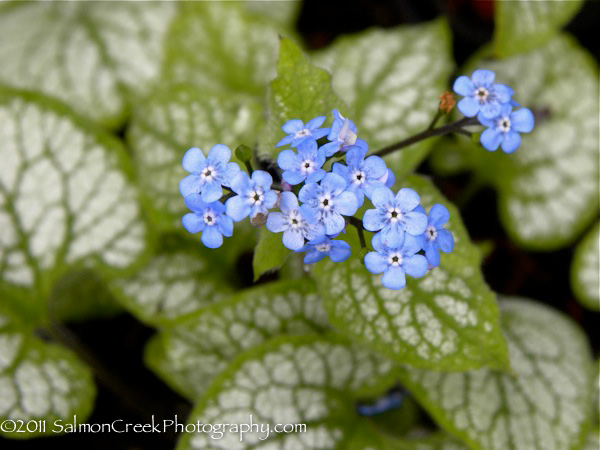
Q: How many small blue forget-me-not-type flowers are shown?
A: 15